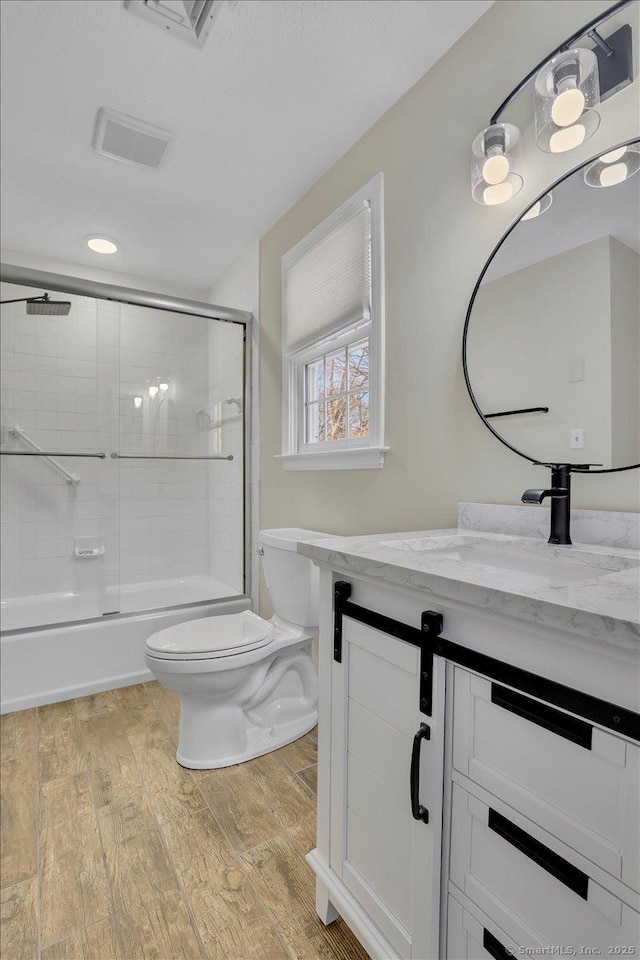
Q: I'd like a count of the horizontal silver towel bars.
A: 2